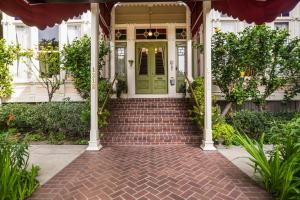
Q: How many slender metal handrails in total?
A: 2